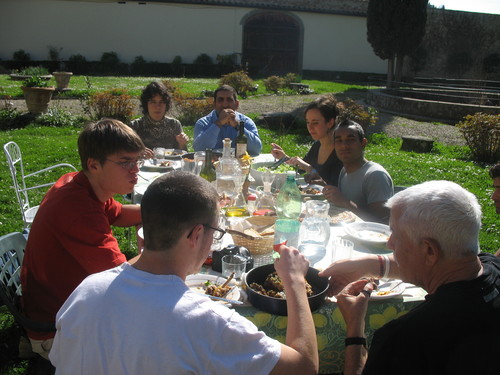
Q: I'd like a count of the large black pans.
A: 1